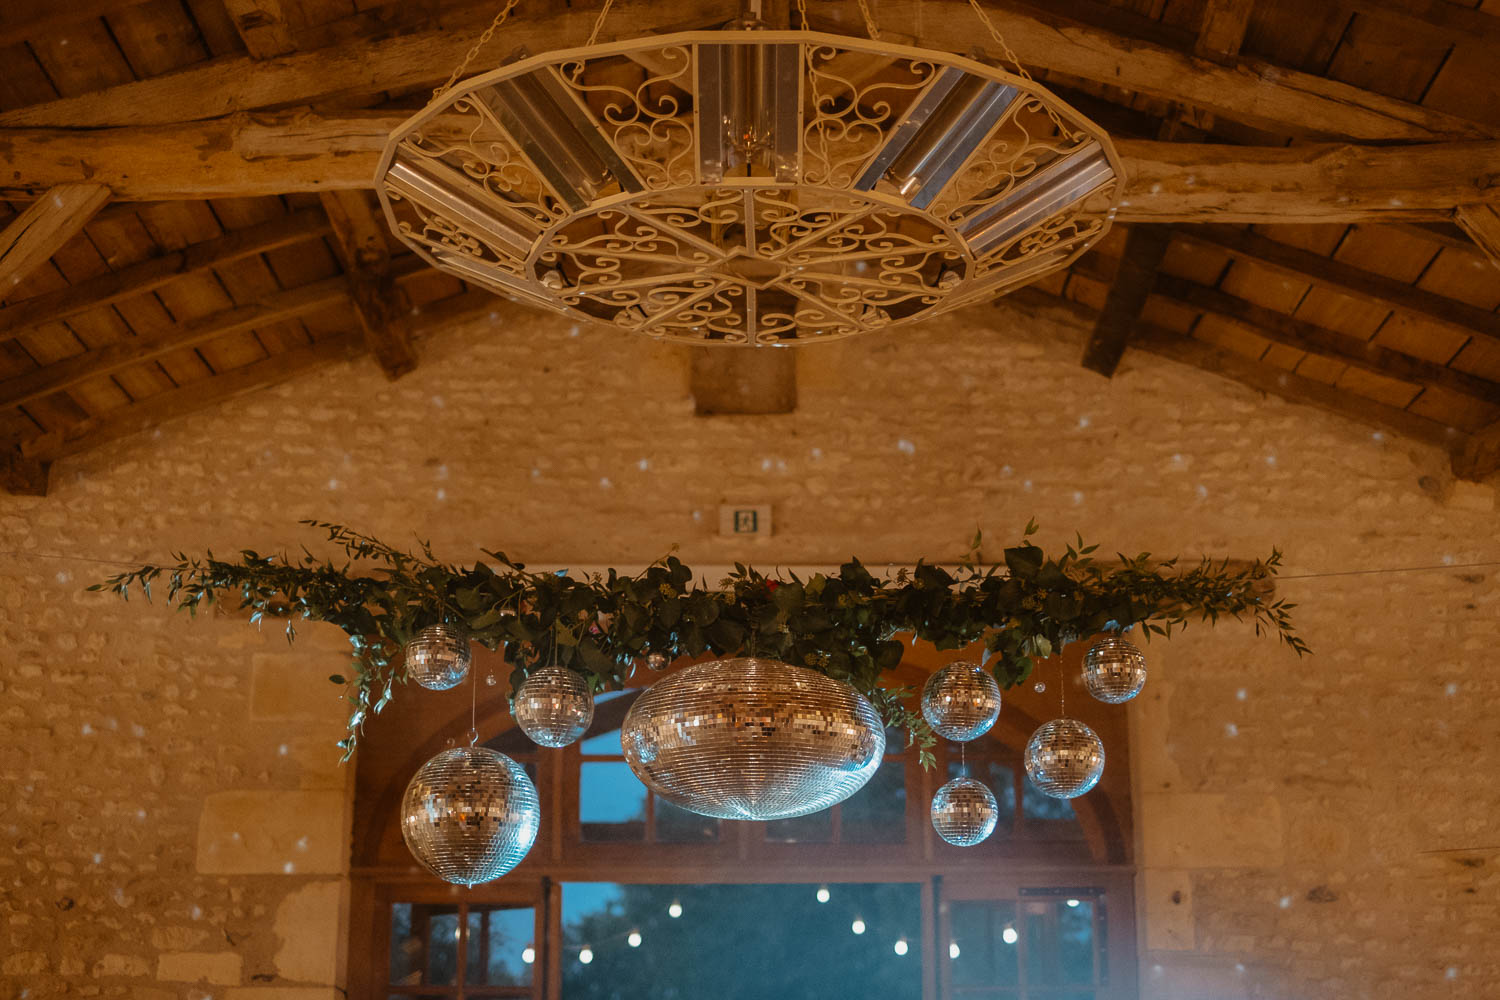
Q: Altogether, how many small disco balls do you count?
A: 6